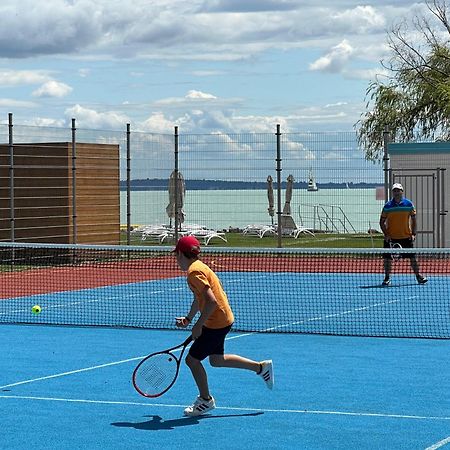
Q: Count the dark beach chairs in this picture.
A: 0